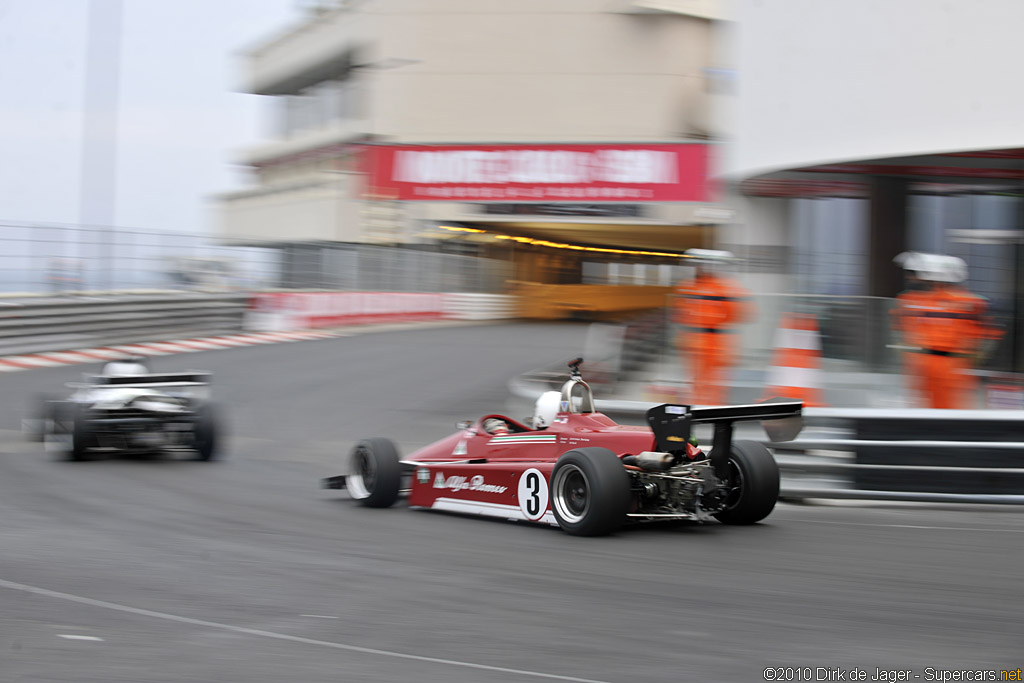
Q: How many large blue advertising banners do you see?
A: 0